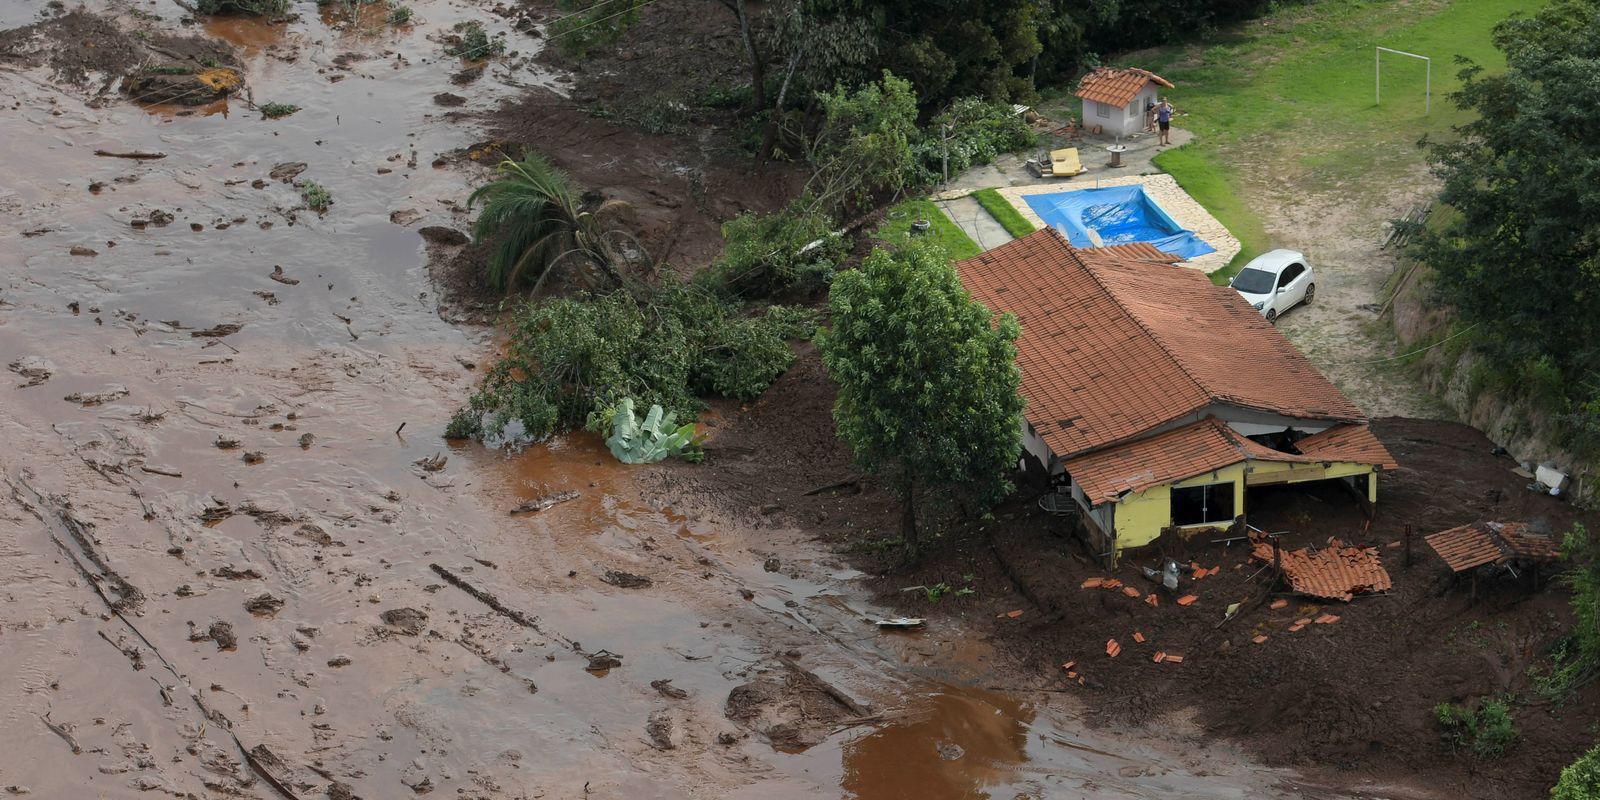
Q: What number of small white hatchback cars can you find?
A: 1